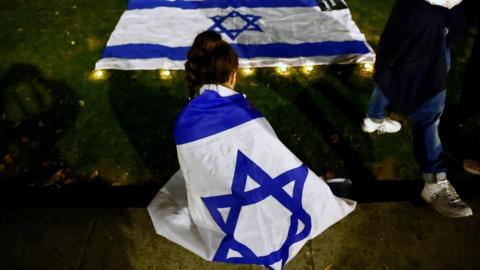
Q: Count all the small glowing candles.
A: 6